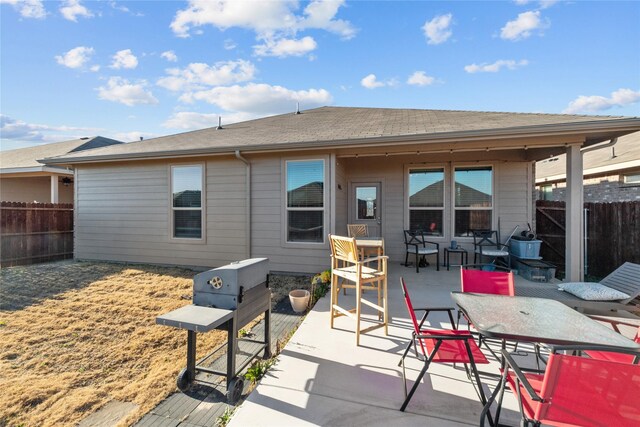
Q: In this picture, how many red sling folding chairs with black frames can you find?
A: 4